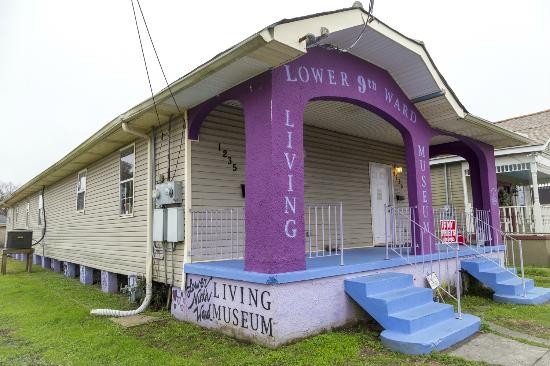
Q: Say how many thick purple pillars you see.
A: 3